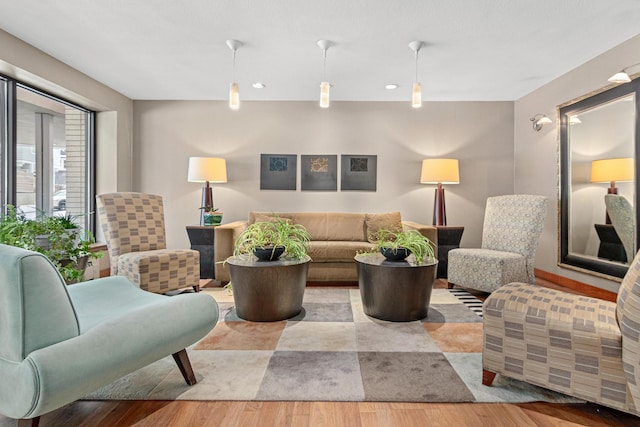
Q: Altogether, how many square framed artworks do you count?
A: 3